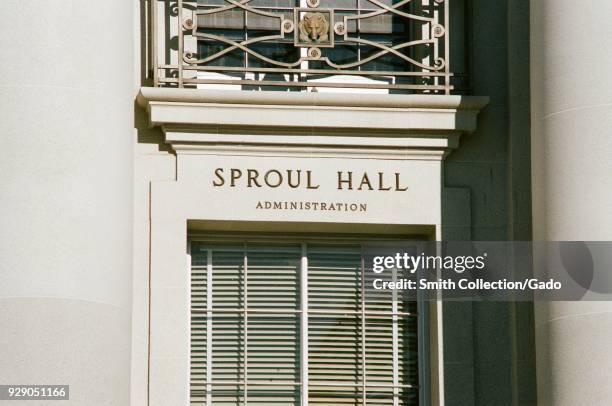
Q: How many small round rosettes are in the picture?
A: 6